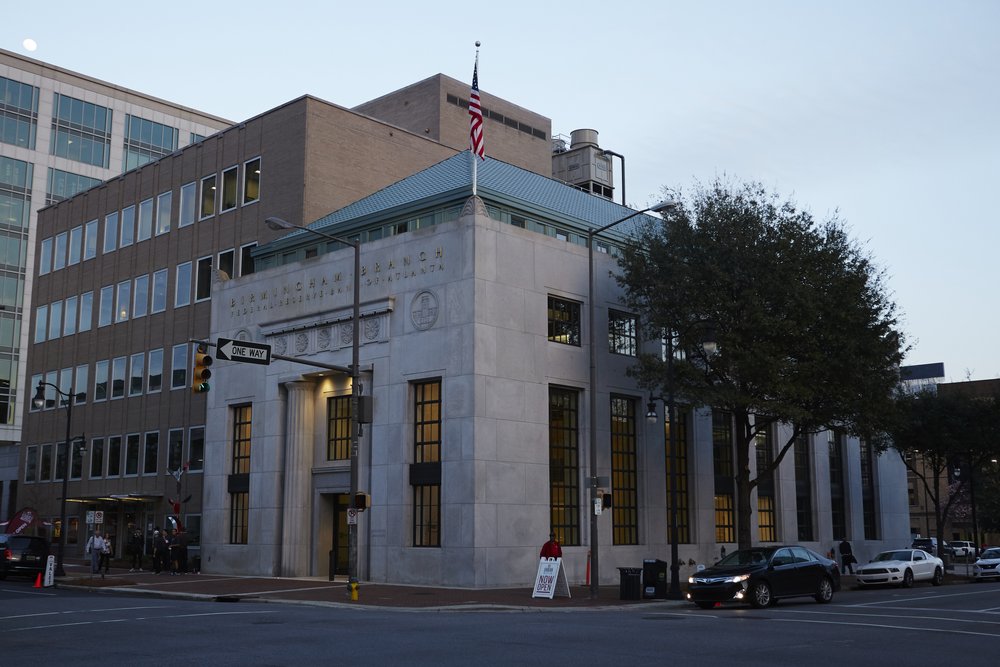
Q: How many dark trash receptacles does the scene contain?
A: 2